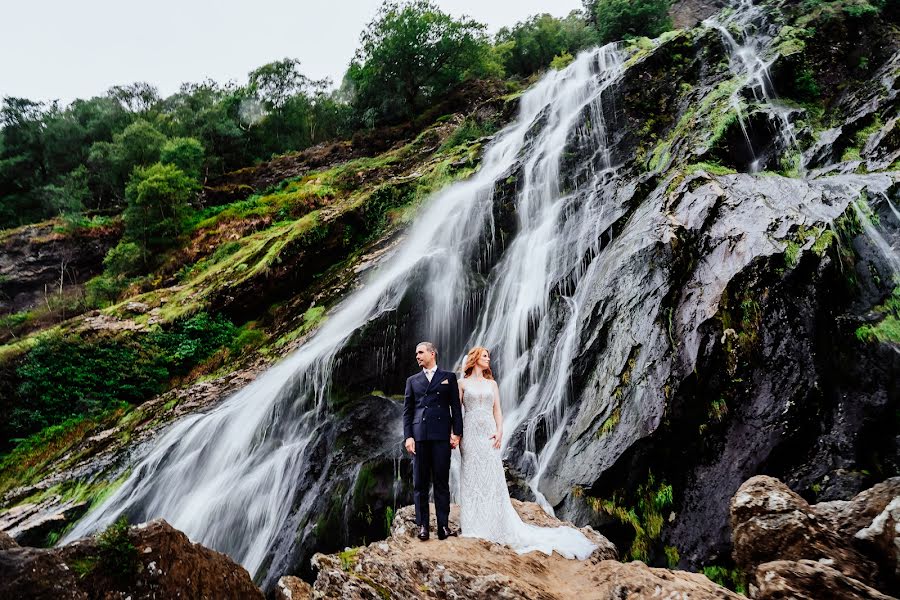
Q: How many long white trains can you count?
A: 1